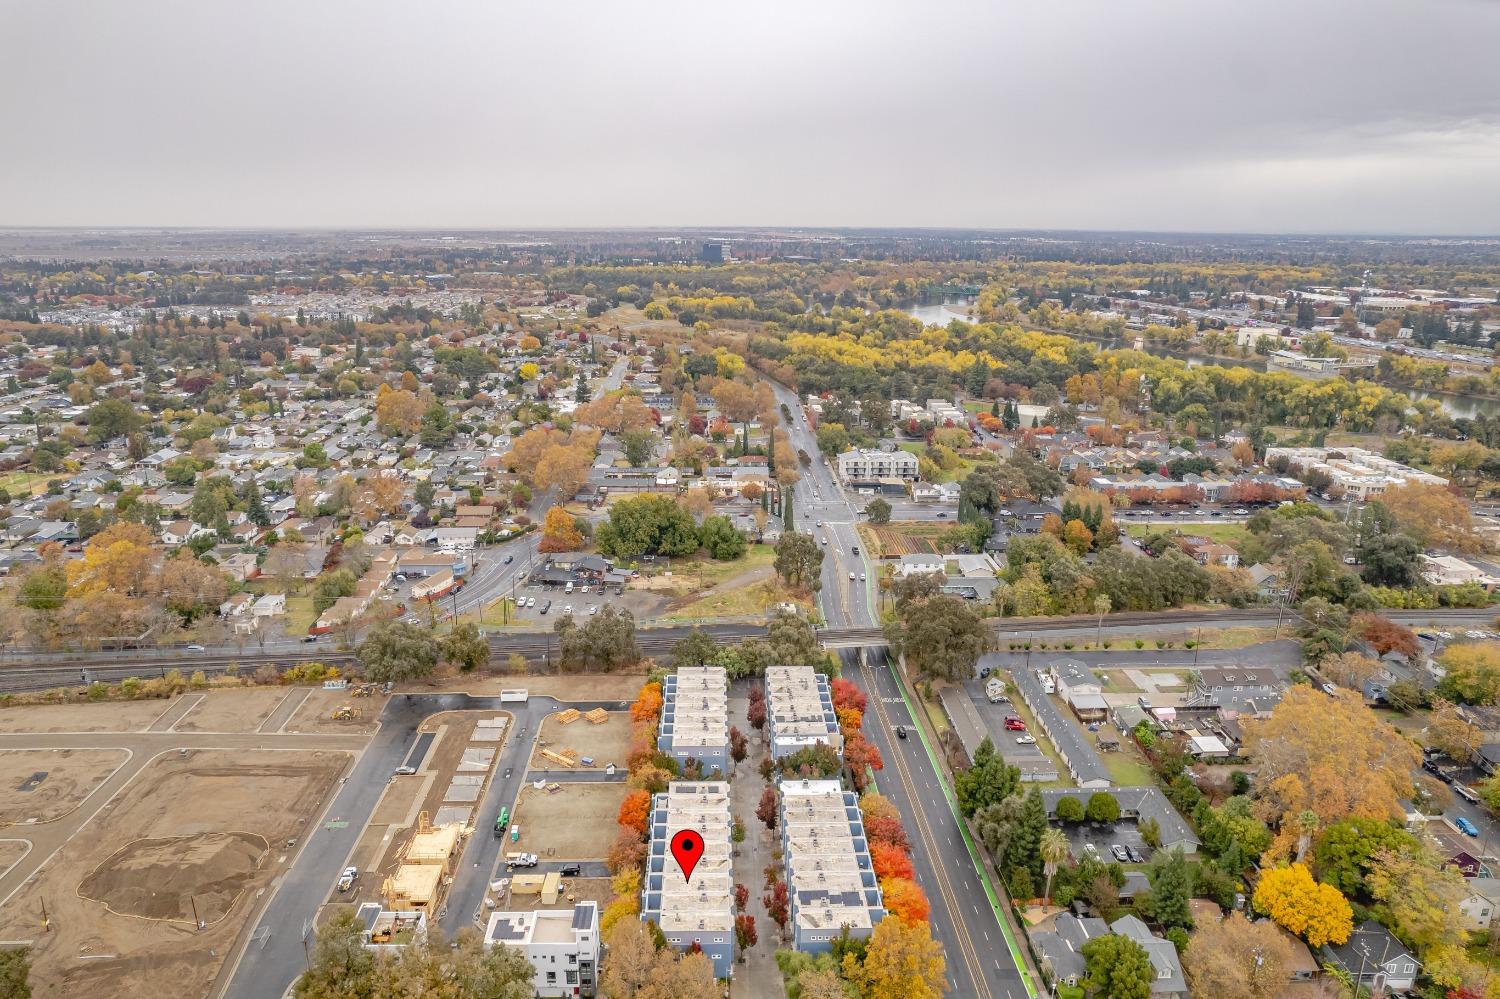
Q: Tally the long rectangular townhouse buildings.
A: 4